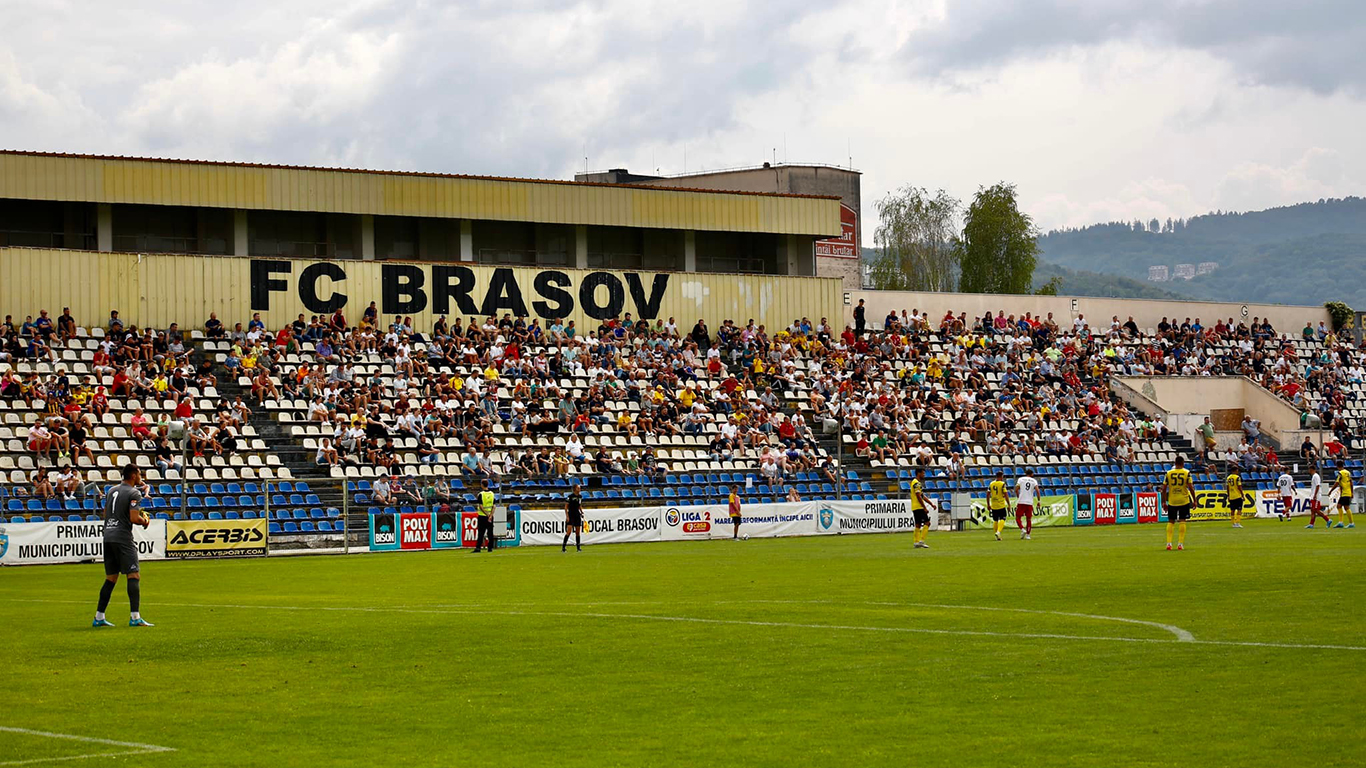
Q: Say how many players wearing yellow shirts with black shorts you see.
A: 5